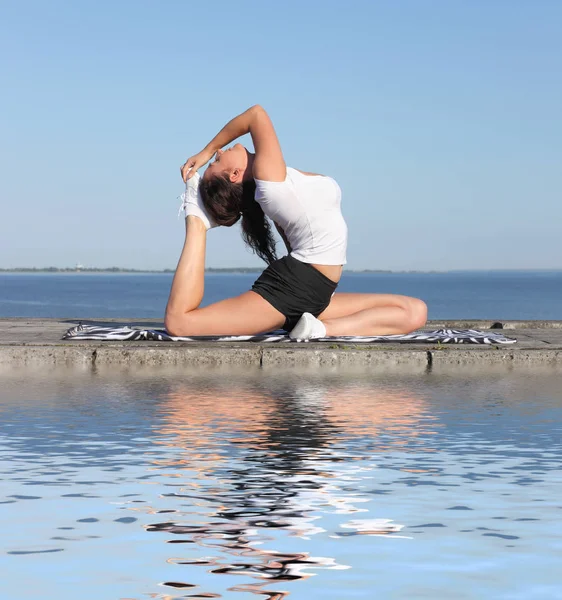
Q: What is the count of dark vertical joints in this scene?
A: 3